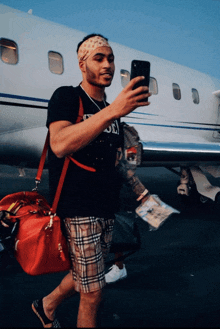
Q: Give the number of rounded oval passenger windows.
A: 6